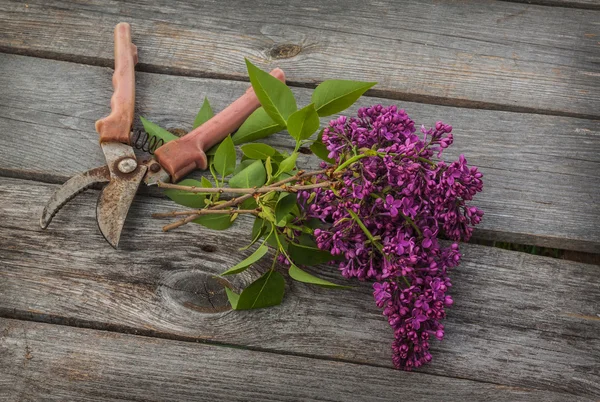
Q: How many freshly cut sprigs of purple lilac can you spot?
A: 3